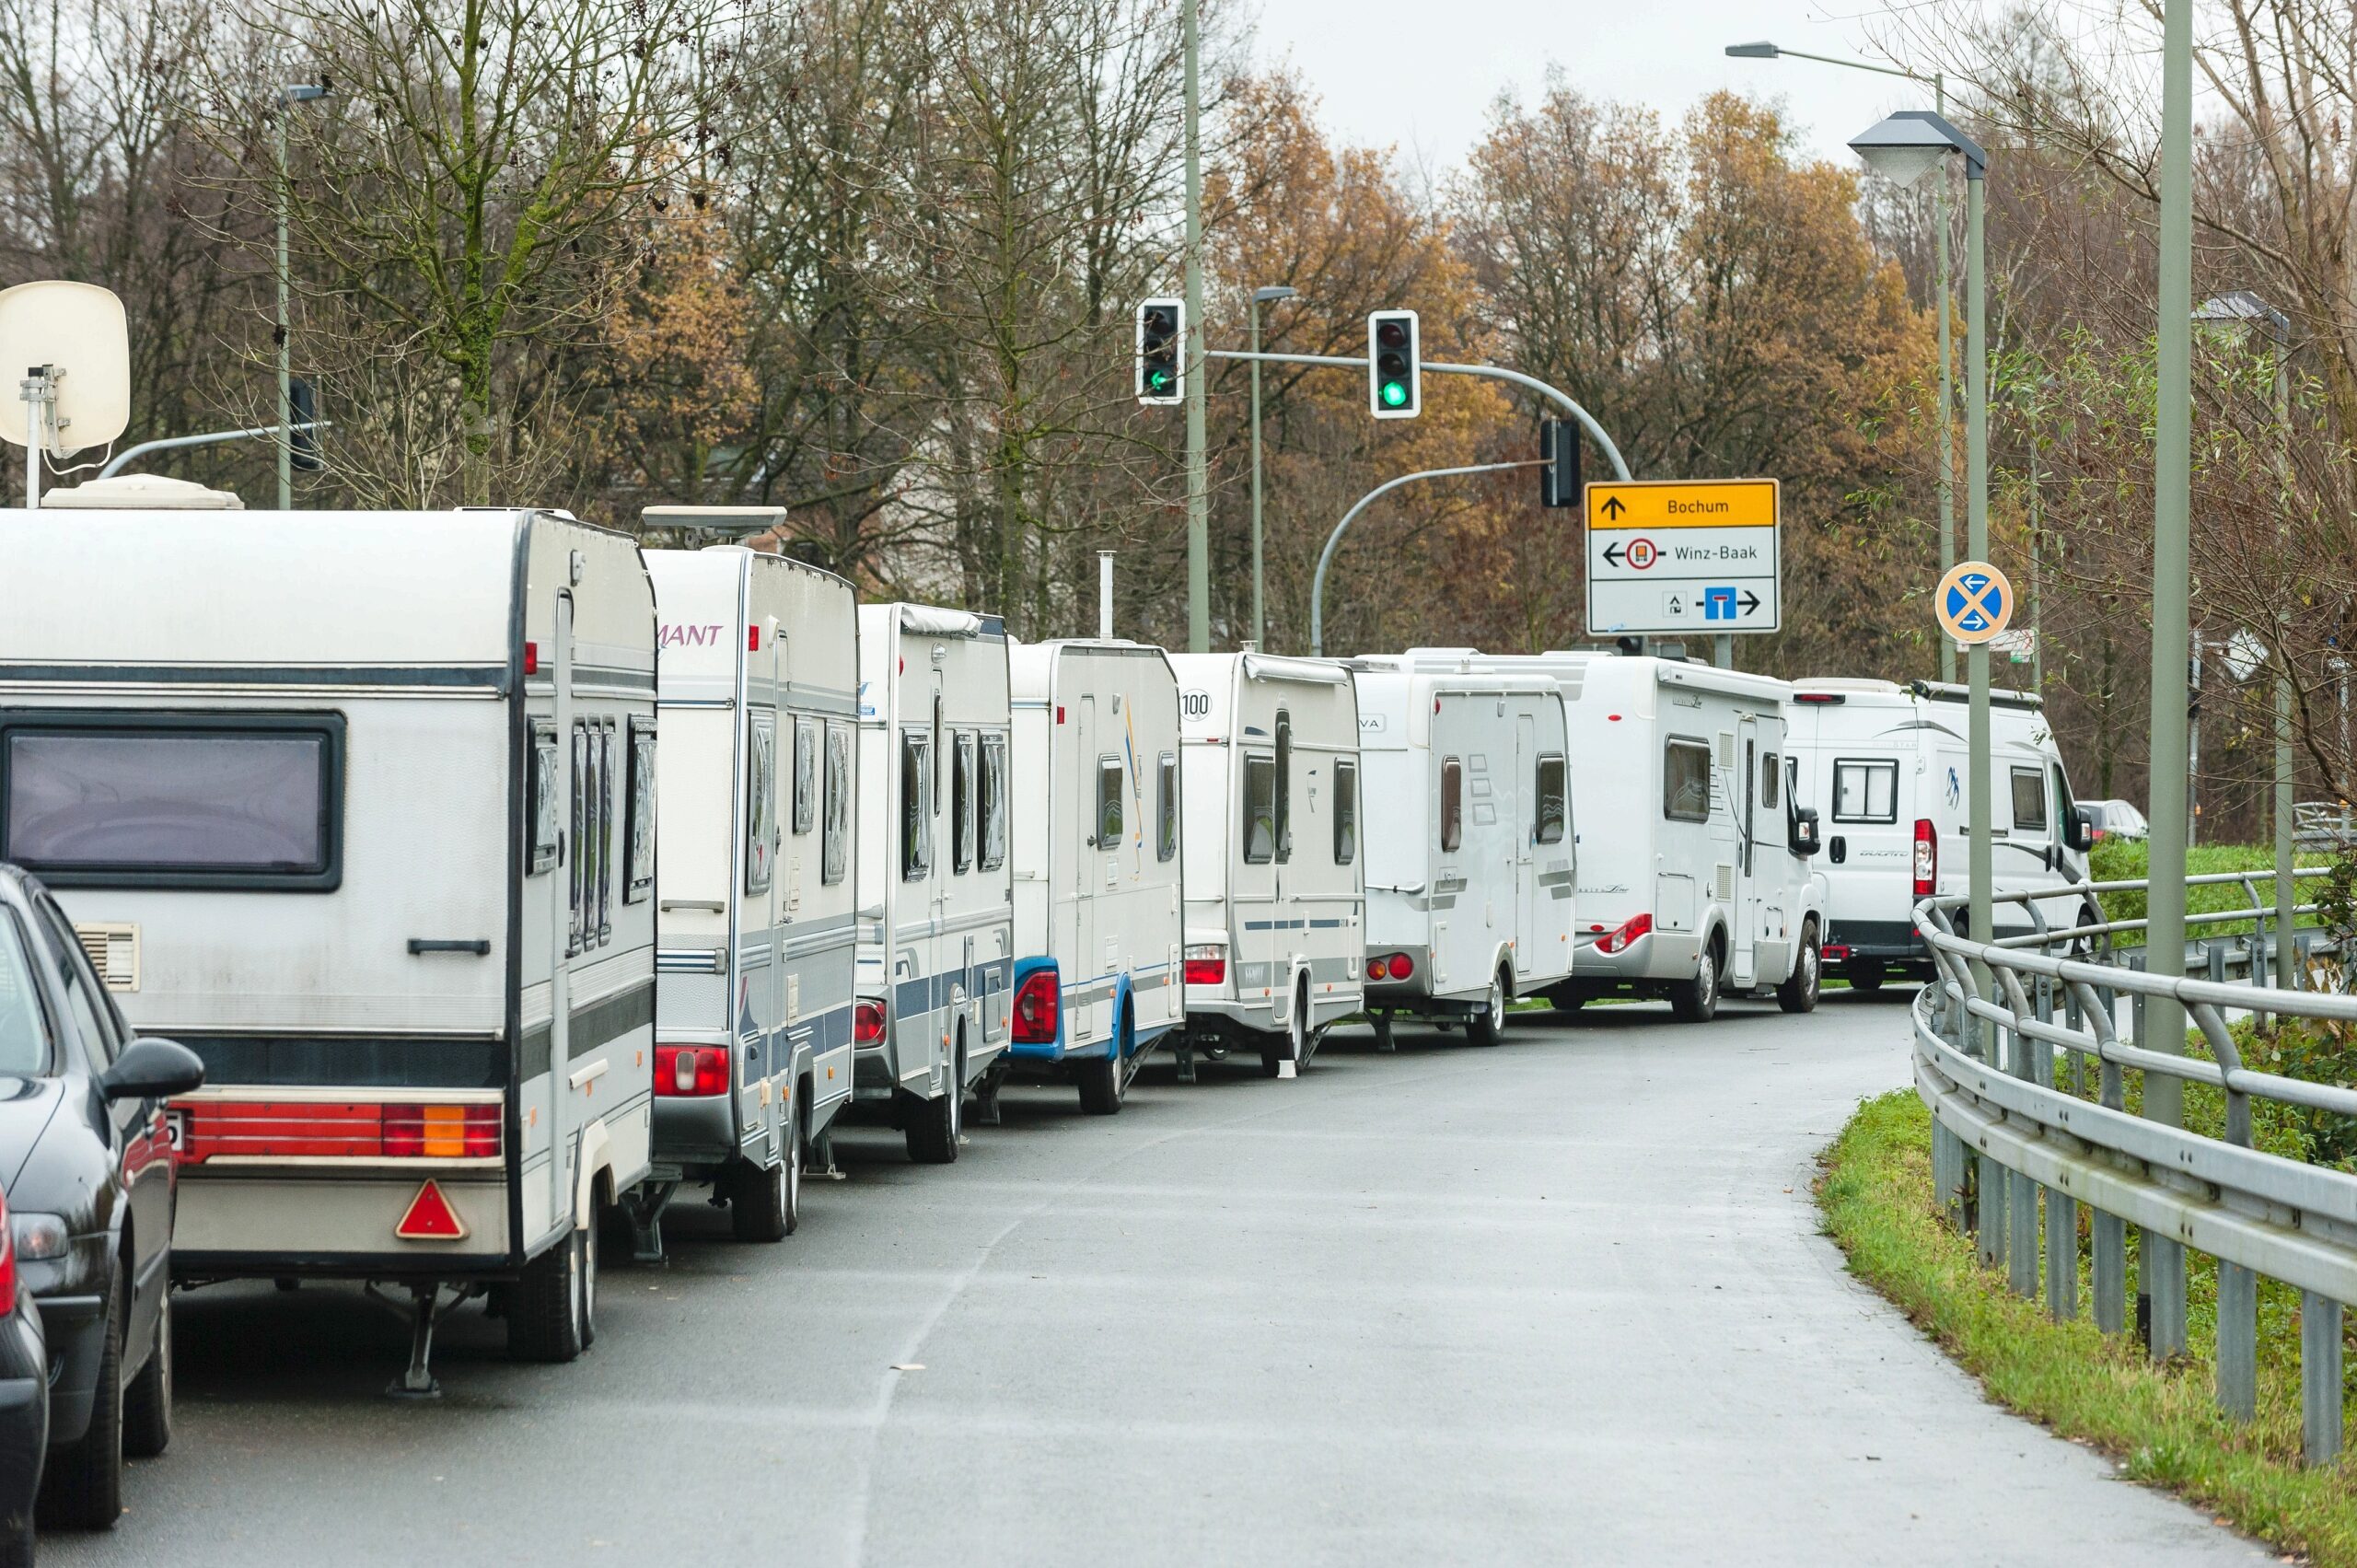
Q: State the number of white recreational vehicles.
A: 8